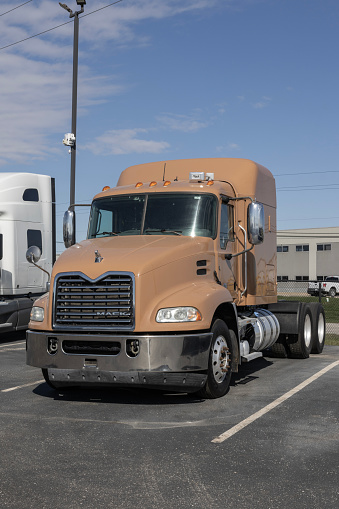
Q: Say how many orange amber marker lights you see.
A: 5